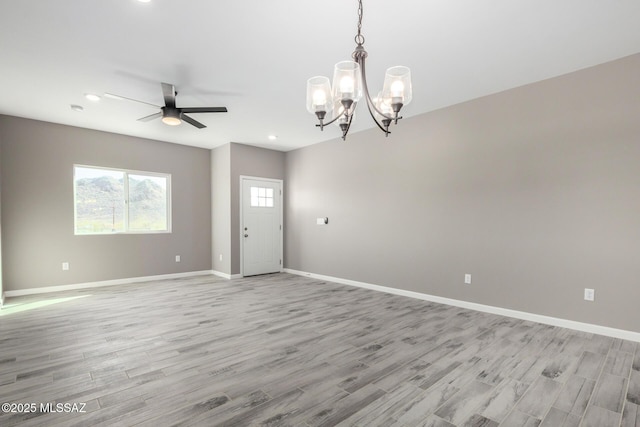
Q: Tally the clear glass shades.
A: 5